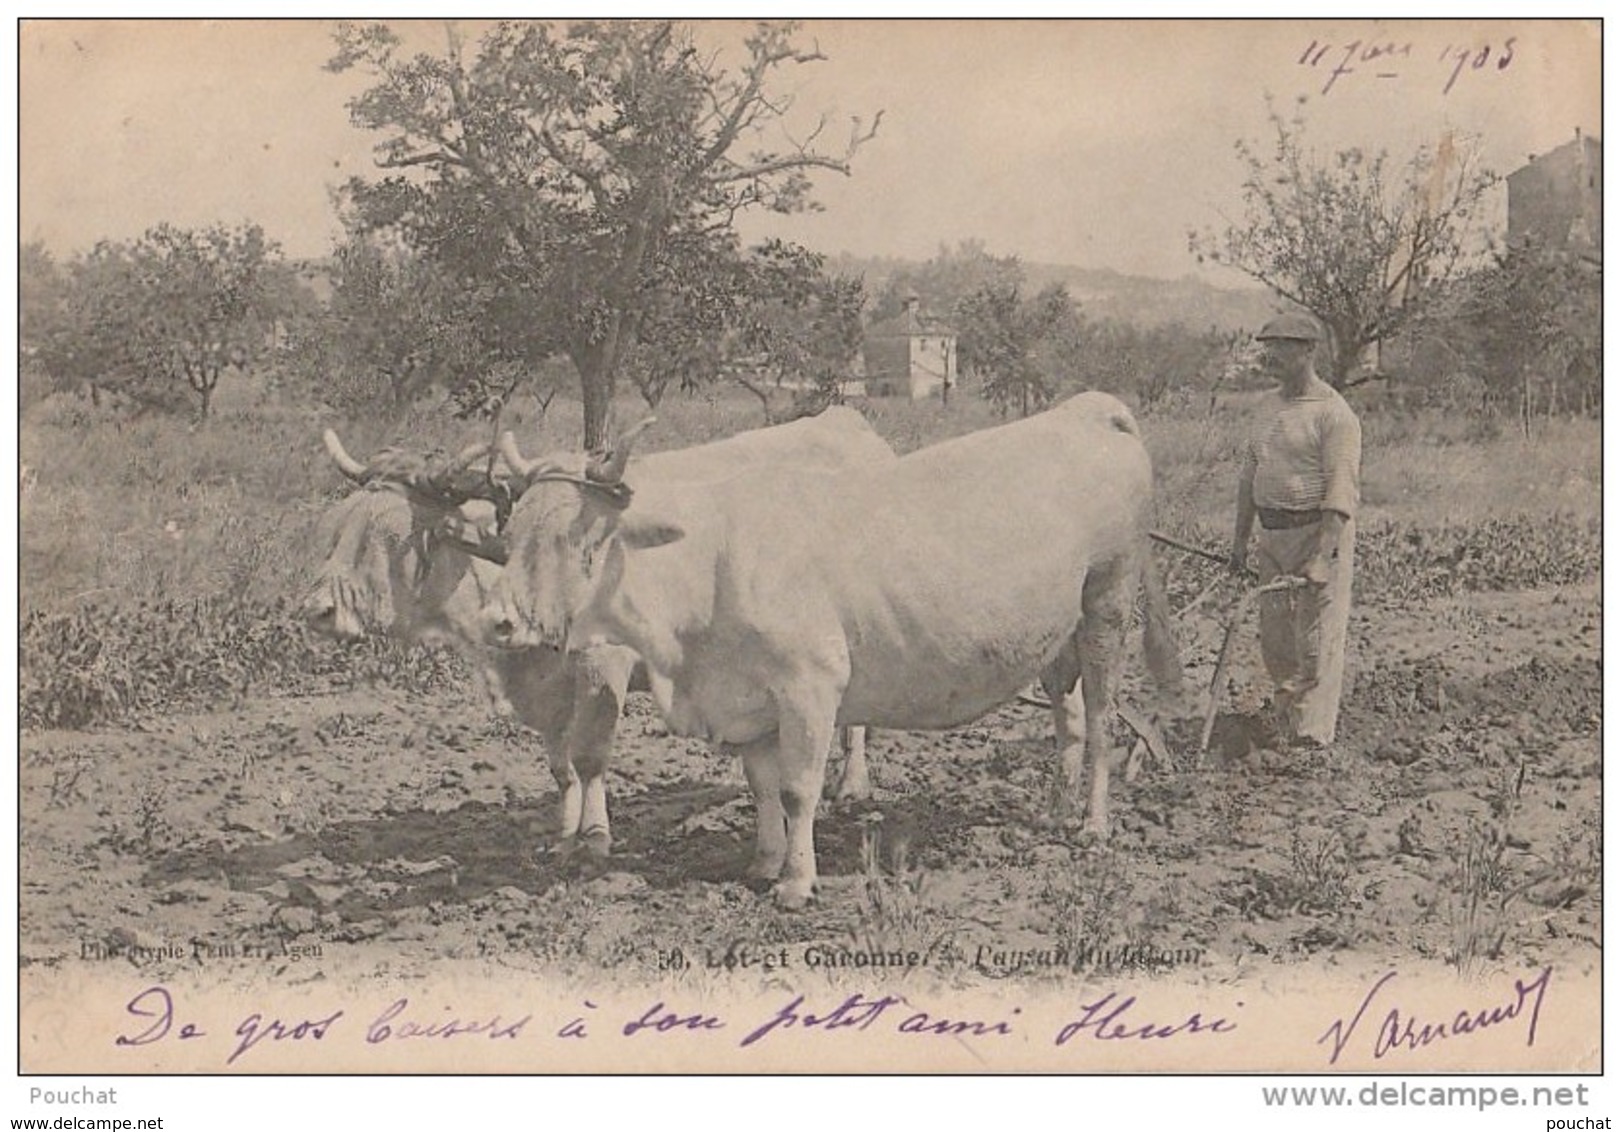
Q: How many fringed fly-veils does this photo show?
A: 2